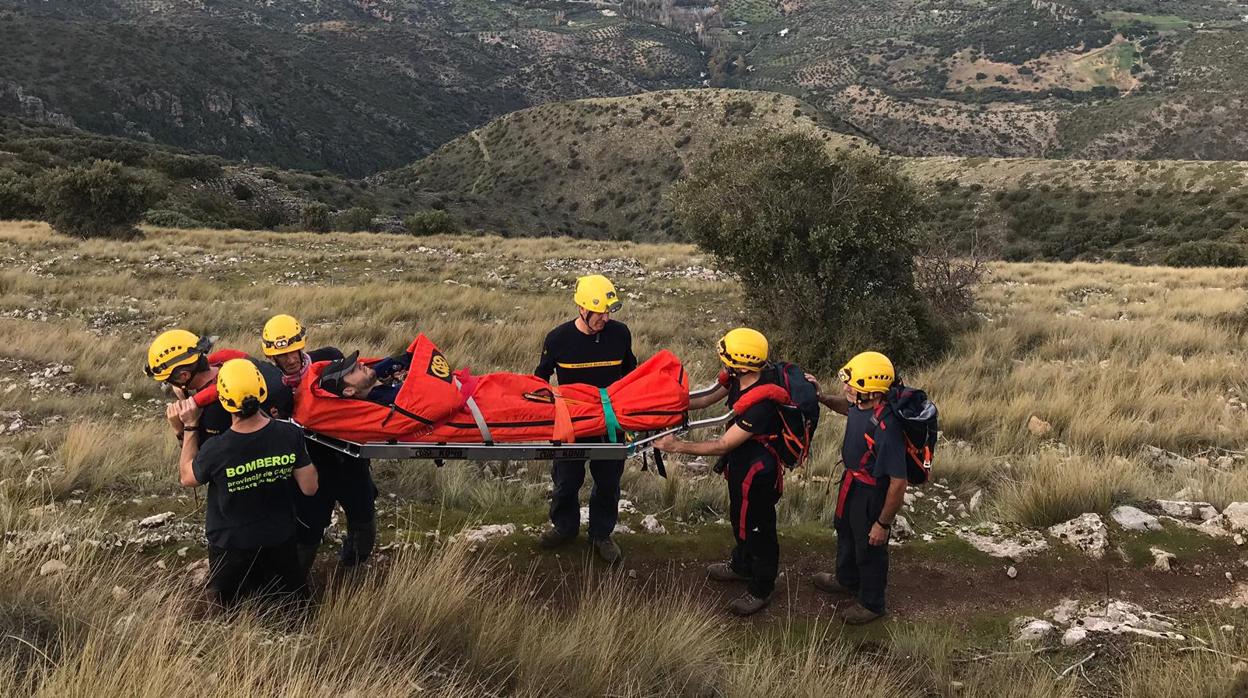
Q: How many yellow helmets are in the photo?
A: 6